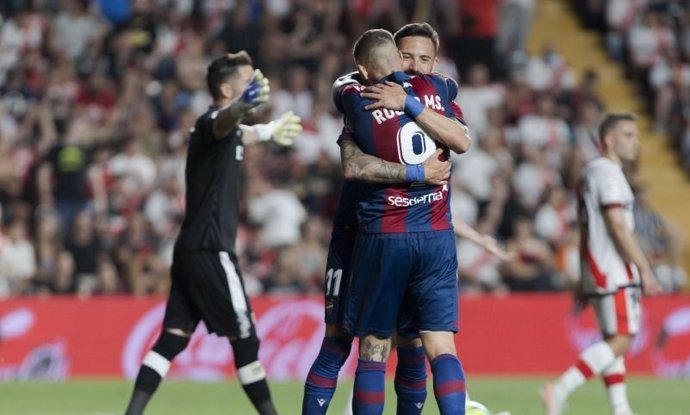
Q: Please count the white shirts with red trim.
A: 1